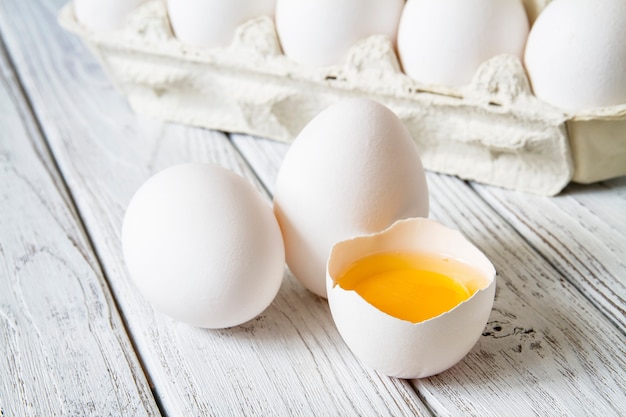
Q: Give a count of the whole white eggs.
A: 7